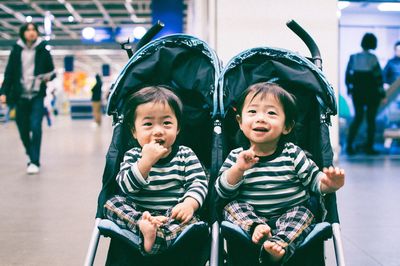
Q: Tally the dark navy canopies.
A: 2